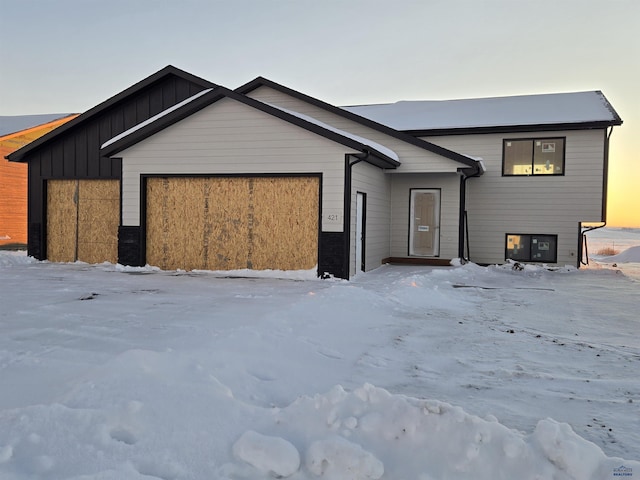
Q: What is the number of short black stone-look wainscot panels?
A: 3